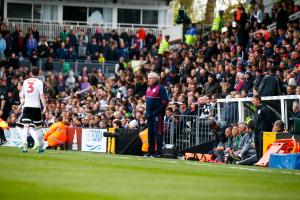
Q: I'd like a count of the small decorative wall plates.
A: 0